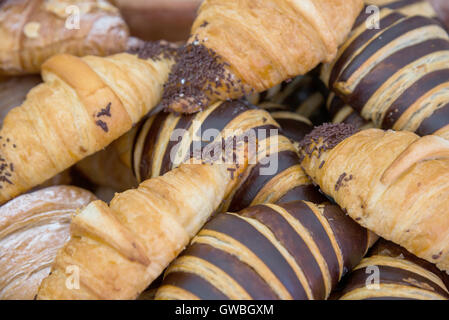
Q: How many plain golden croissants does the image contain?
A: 4